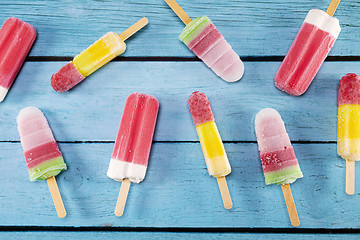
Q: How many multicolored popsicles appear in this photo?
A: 9